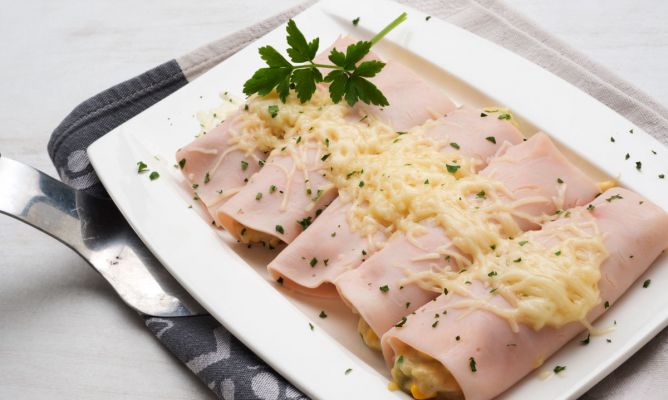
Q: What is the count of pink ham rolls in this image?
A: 5